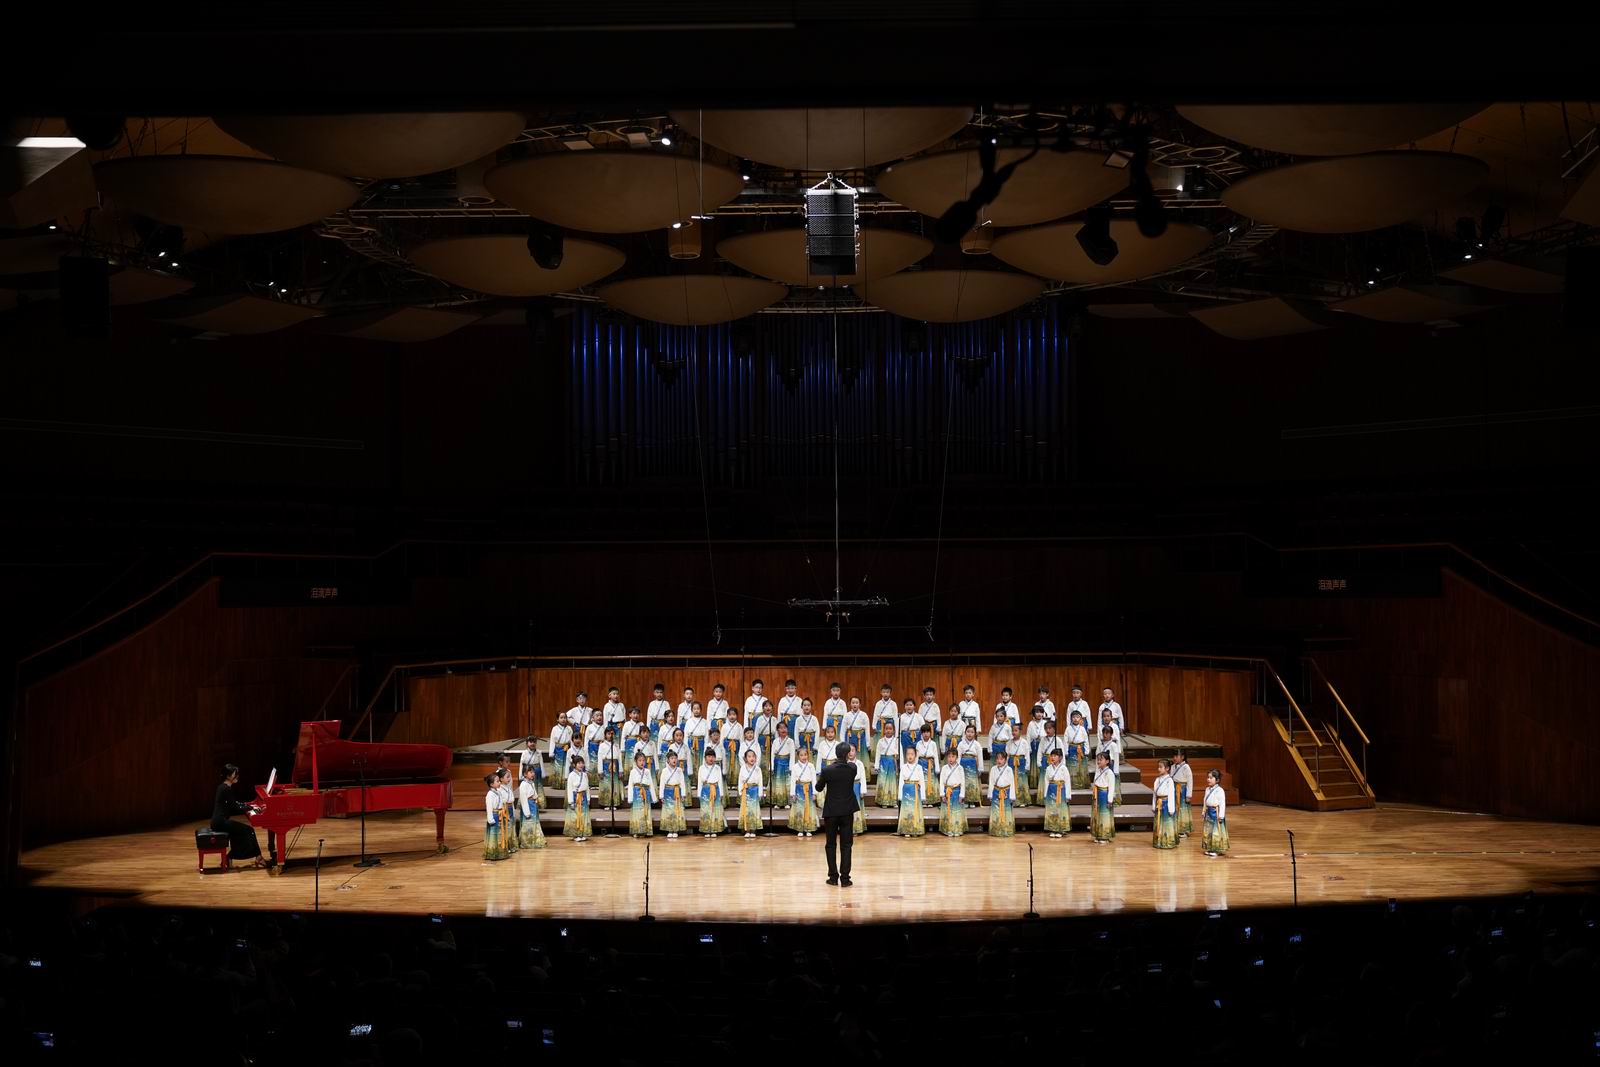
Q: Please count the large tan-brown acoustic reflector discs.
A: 12